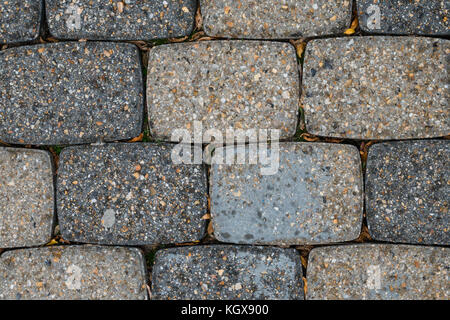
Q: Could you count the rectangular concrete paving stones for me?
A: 14